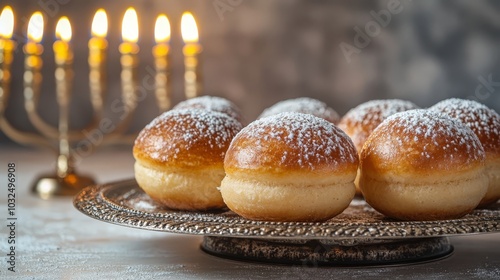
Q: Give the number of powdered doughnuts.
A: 7